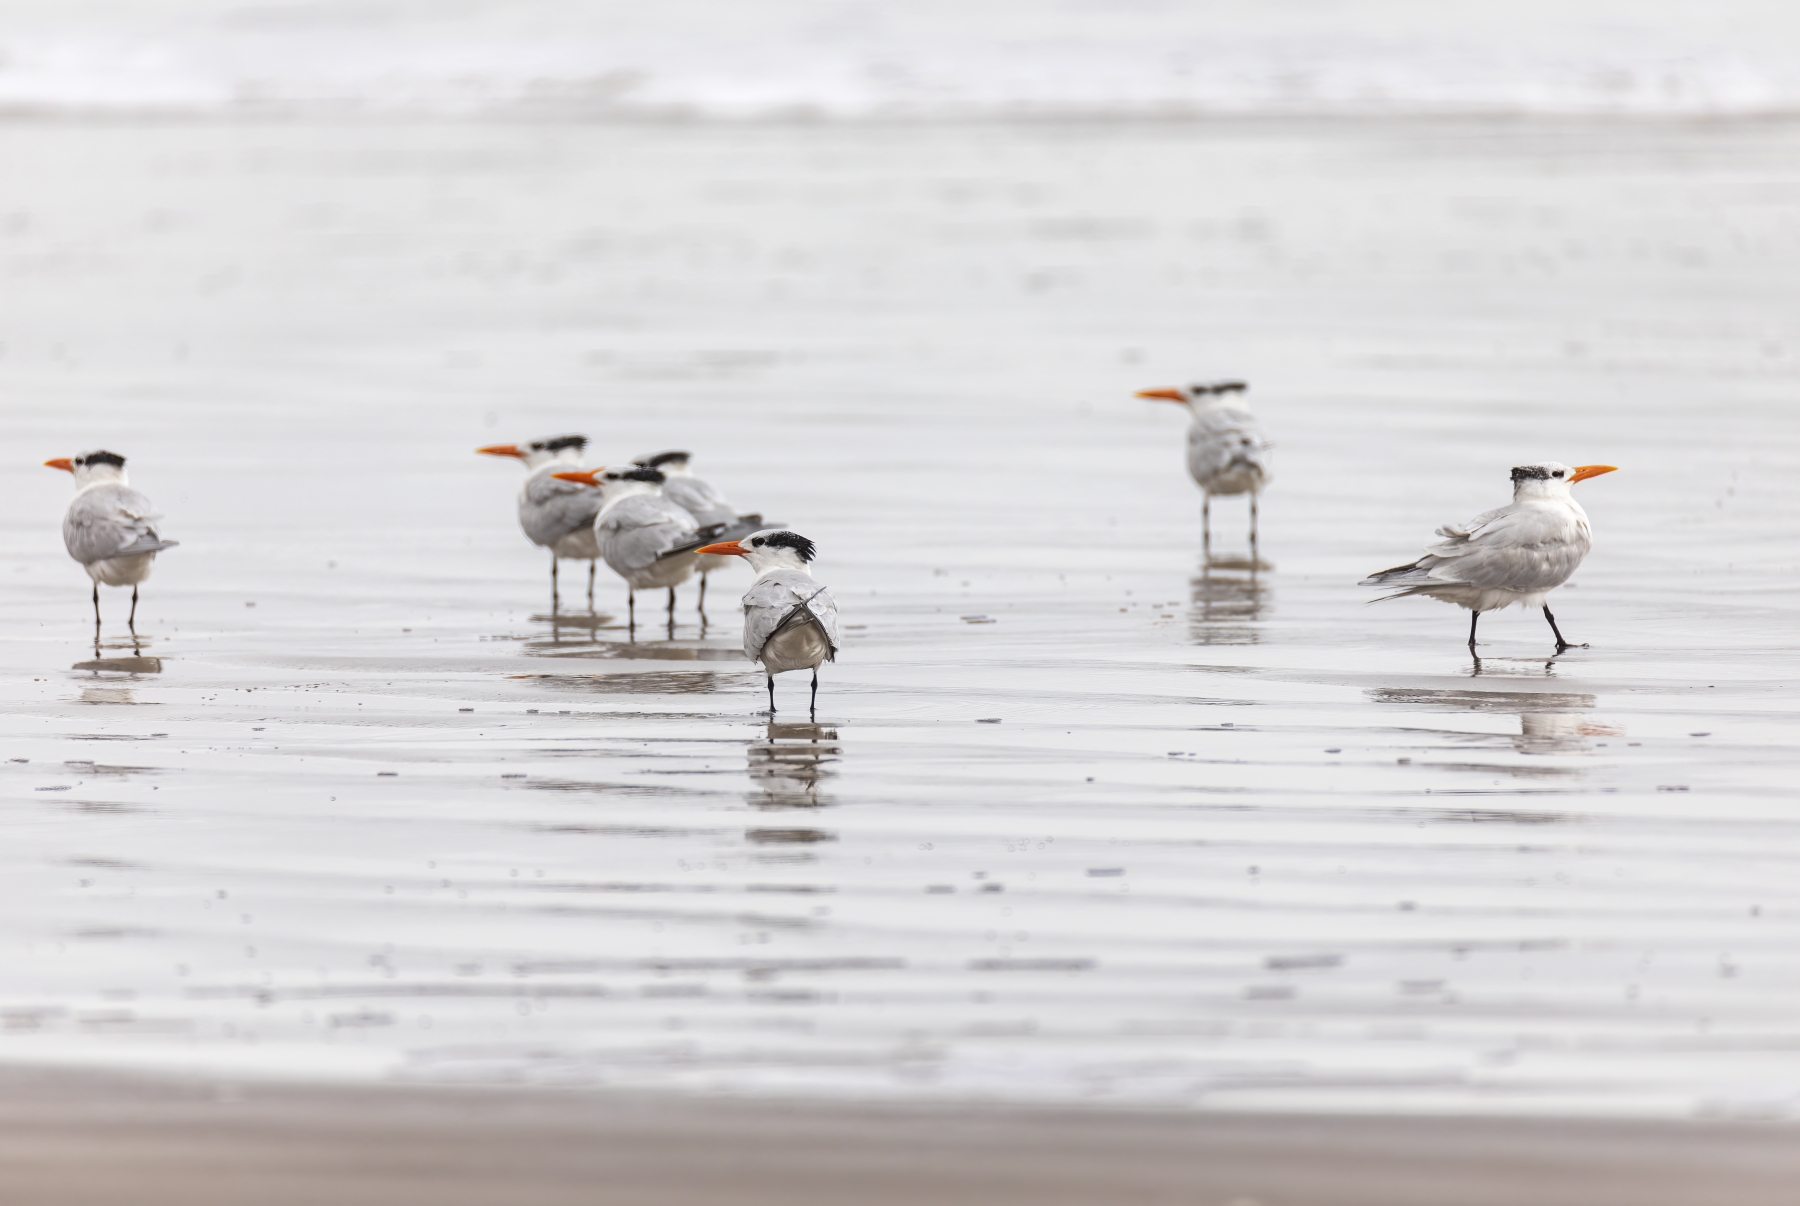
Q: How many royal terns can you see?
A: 7